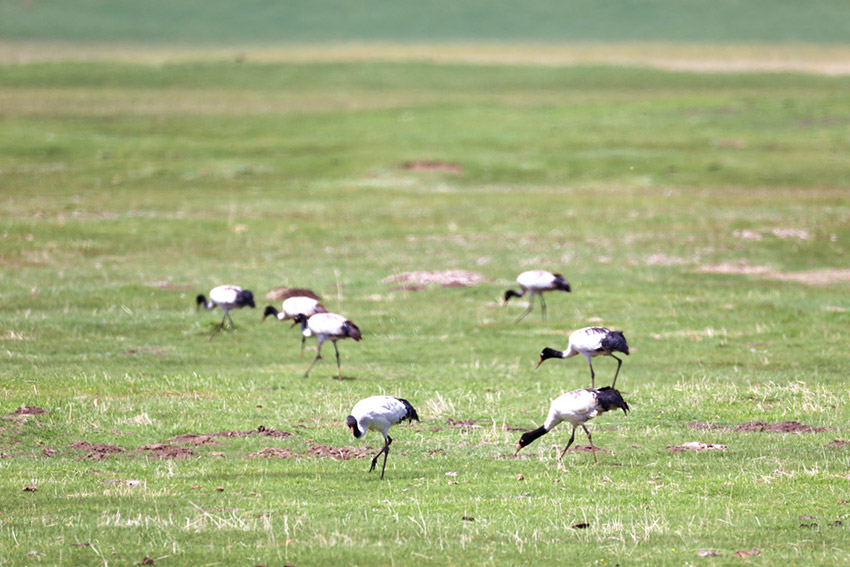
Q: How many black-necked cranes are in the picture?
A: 7